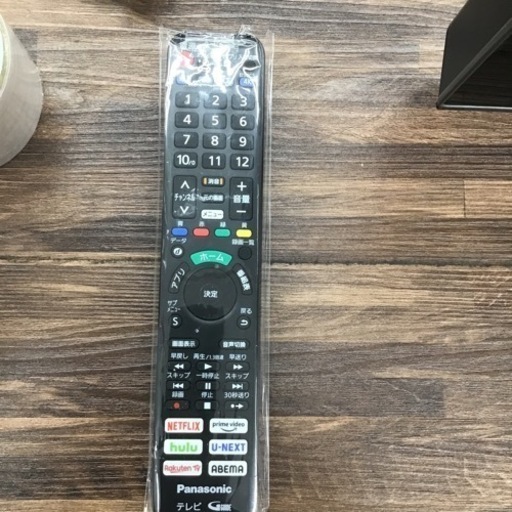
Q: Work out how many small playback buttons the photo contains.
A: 9